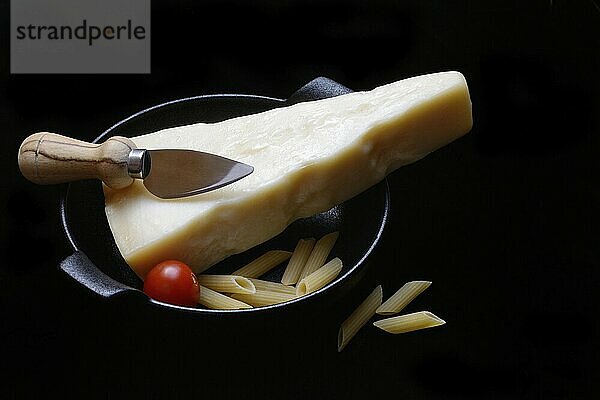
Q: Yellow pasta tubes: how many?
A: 11